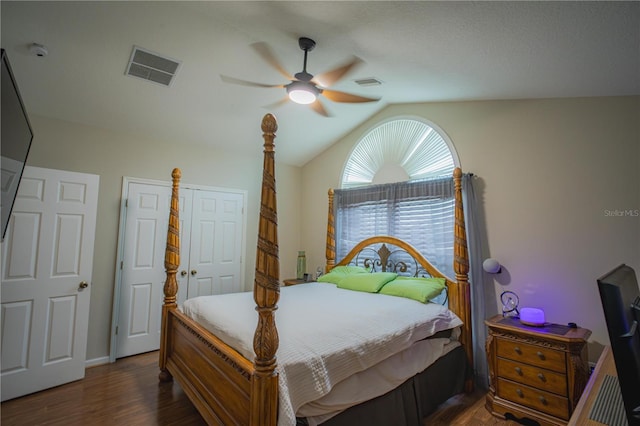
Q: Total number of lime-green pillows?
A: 3